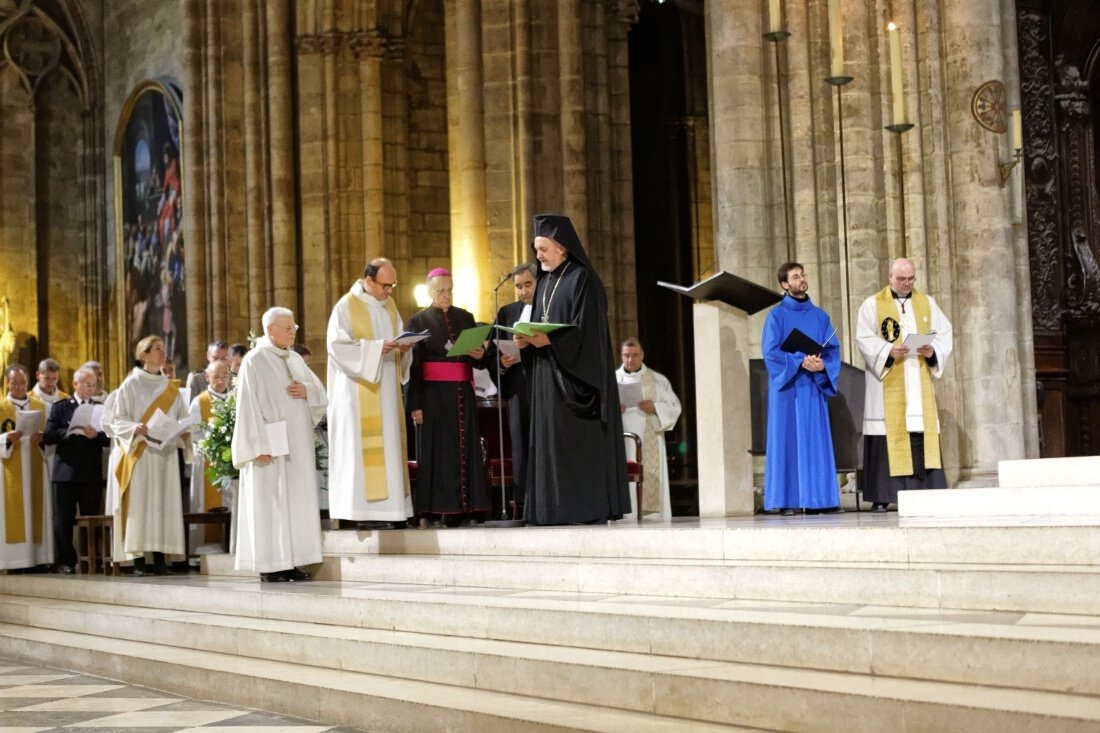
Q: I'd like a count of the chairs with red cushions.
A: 3